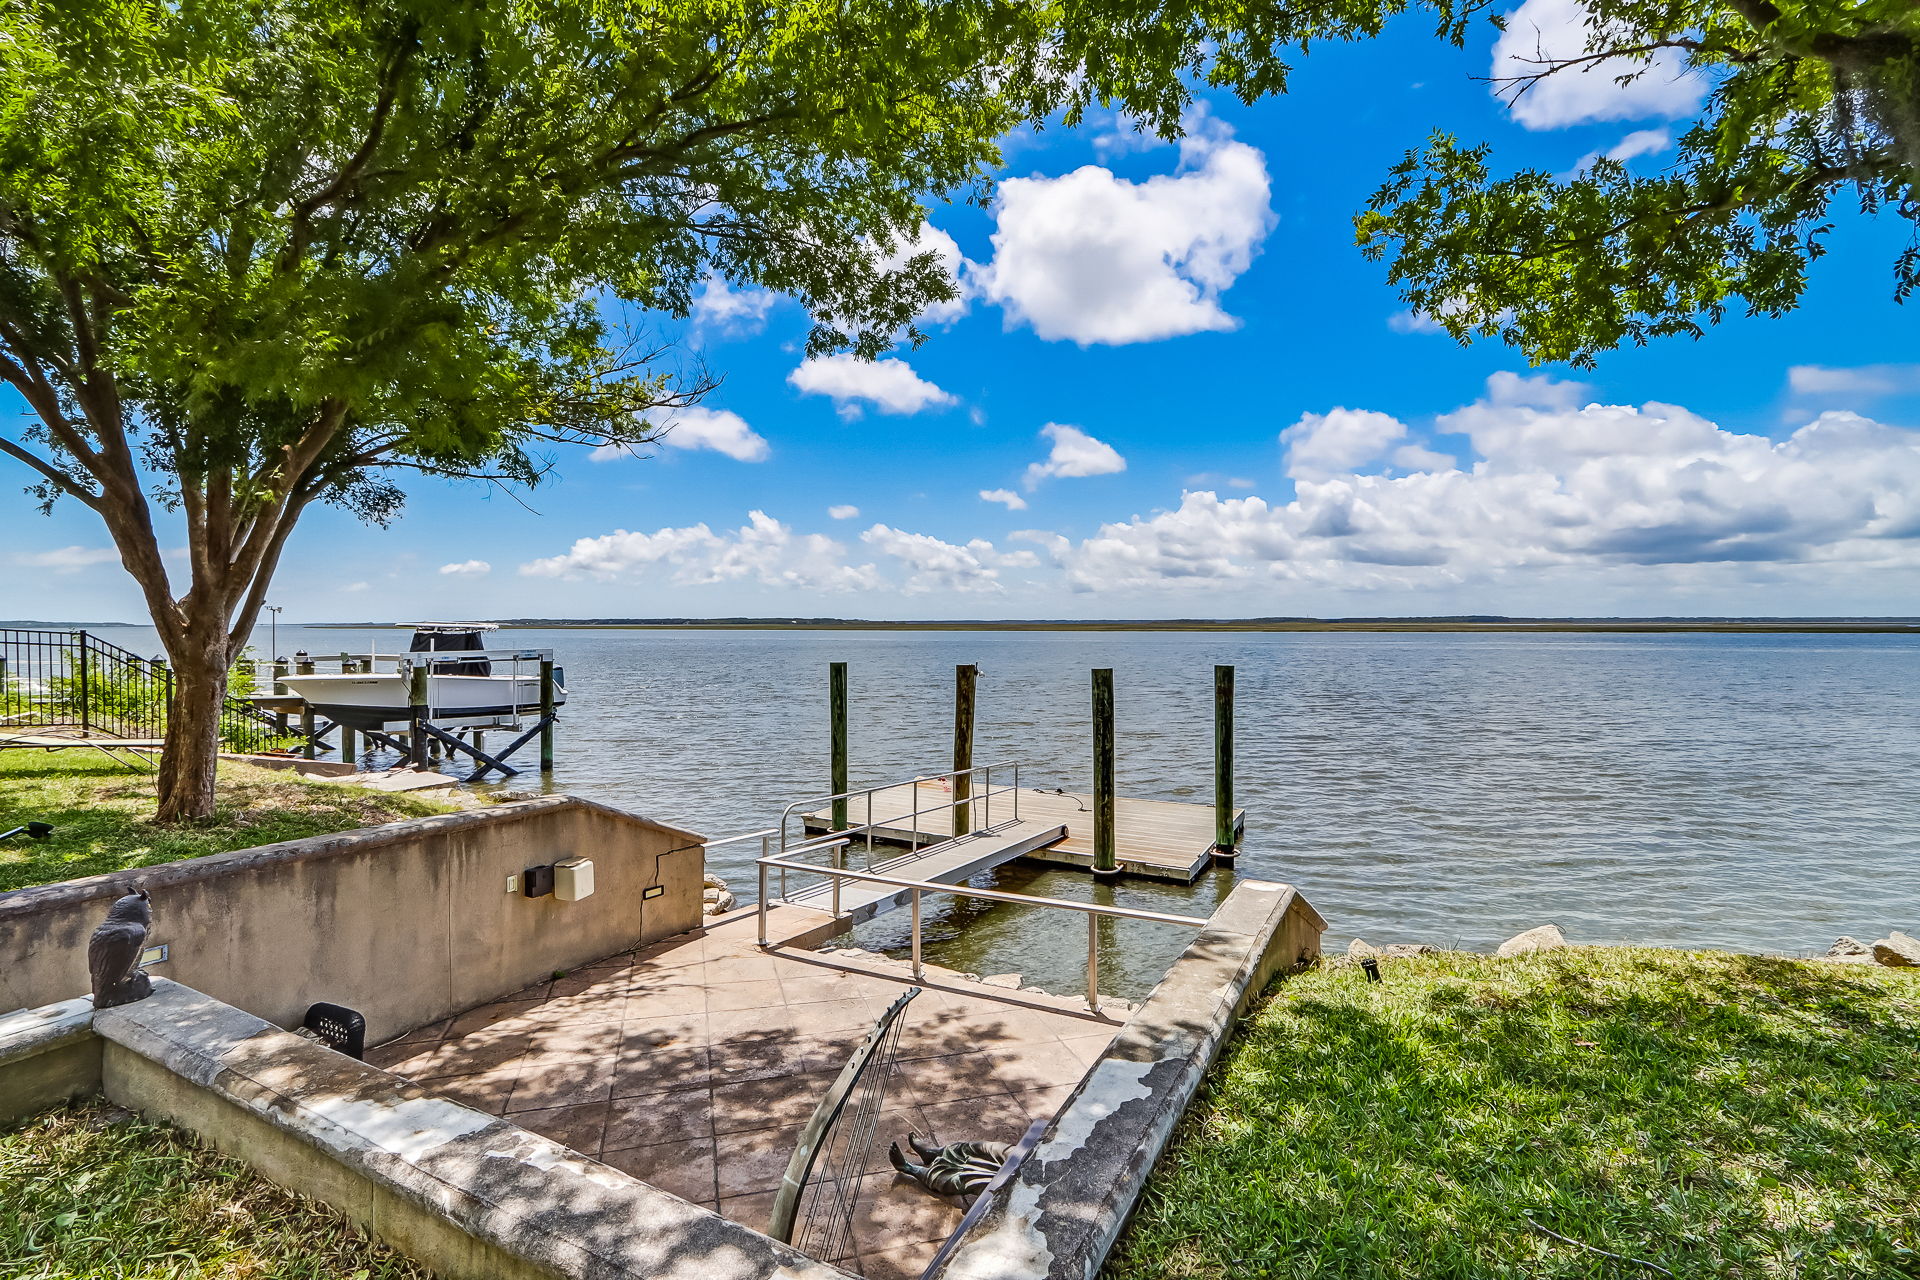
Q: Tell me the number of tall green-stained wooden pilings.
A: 4